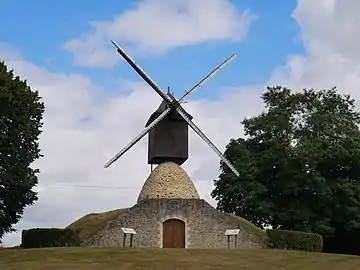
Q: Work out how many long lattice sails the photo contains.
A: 4